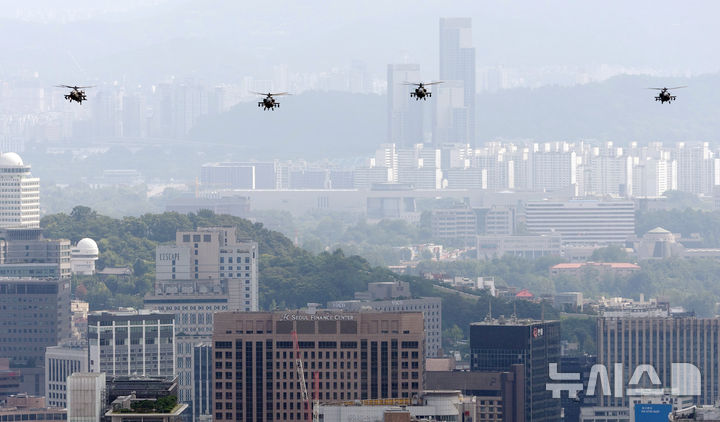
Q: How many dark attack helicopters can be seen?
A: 4